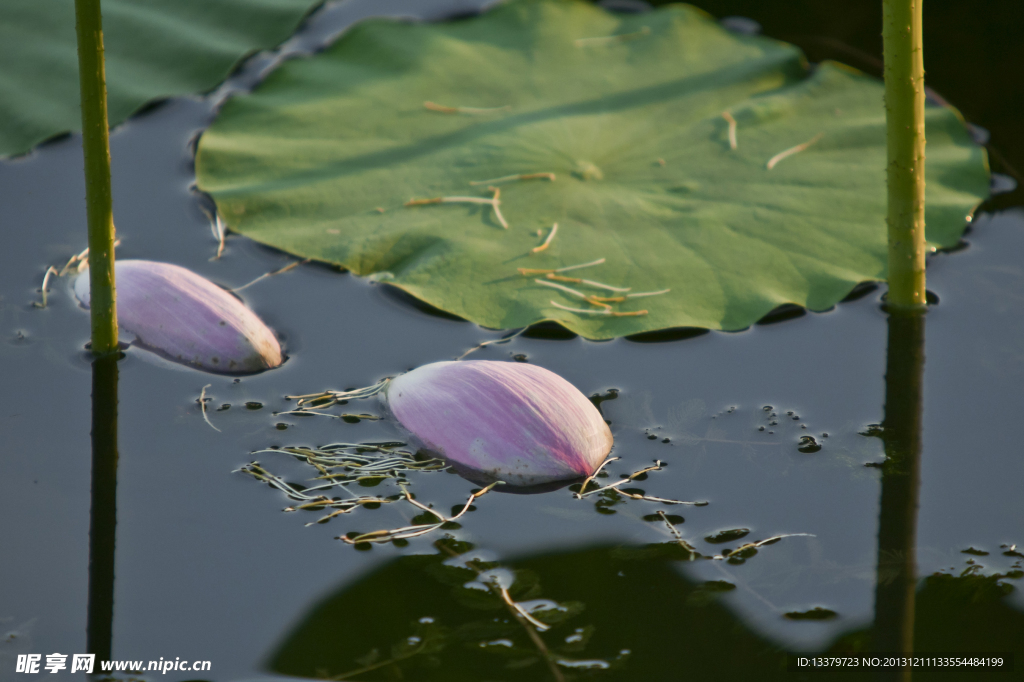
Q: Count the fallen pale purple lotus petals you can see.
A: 2